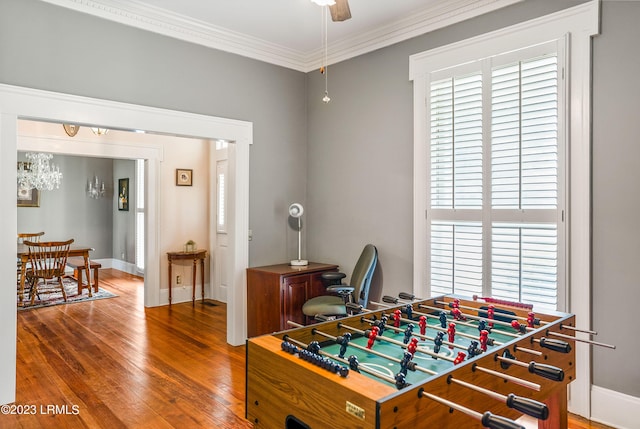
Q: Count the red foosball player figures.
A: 12